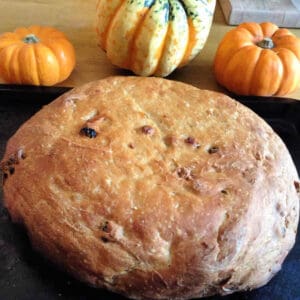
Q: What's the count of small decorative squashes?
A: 3